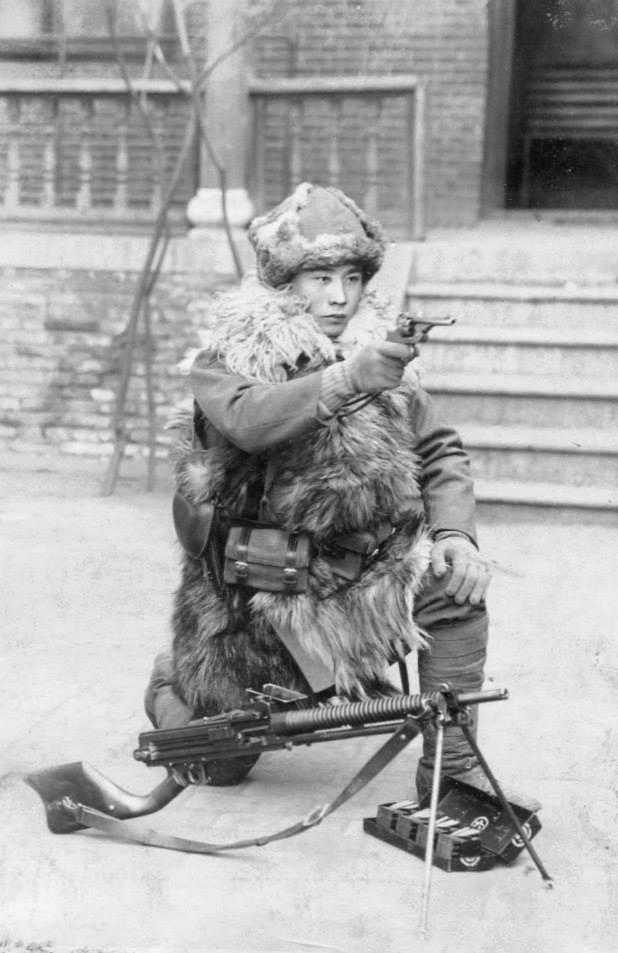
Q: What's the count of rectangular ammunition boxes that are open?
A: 1